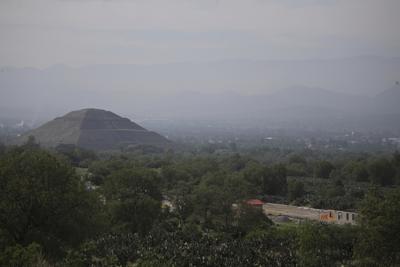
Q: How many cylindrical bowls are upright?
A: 0